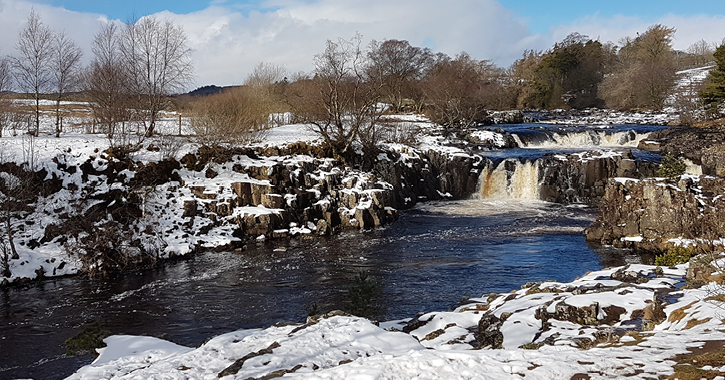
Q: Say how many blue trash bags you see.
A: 0